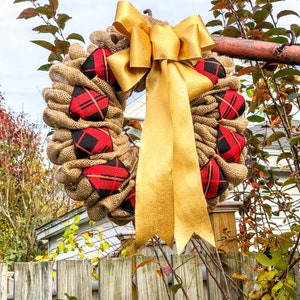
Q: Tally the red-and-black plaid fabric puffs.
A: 9